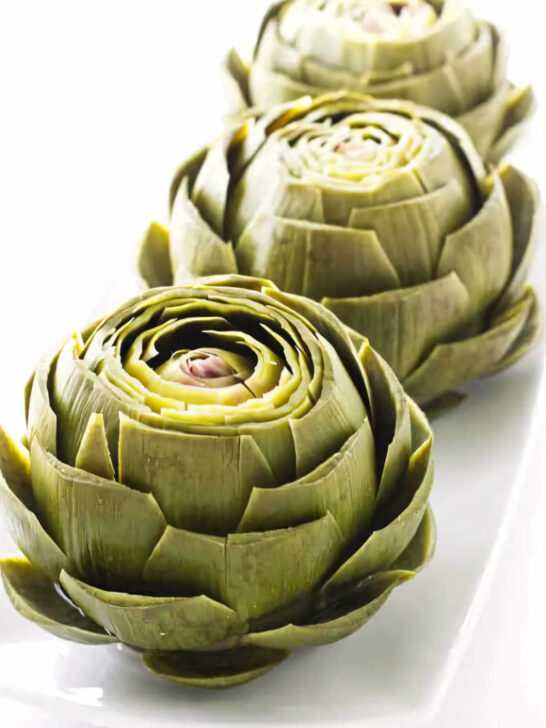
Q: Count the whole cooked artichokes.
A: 3